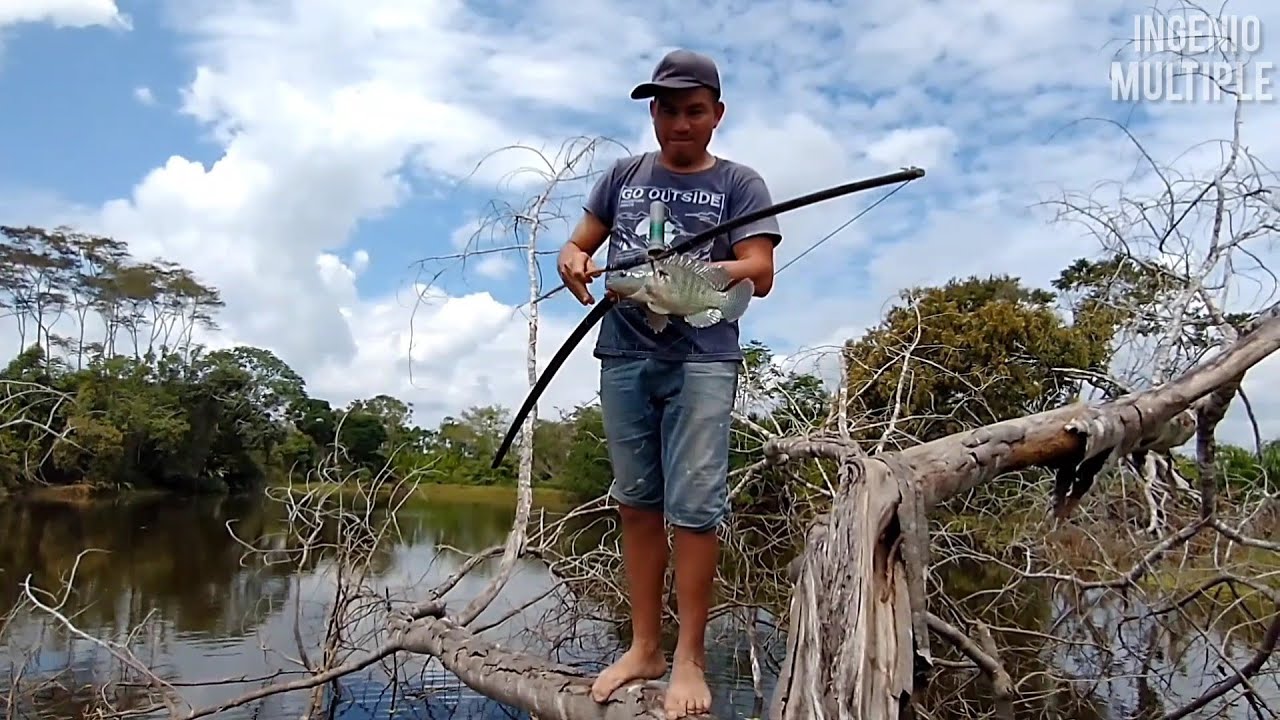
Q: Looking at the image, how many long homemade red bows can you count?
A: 0